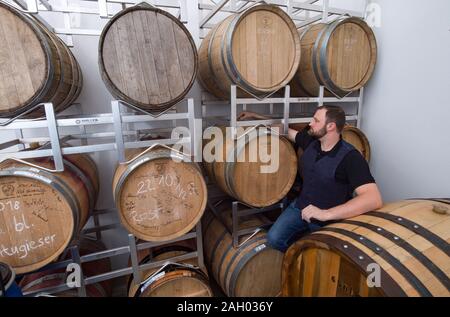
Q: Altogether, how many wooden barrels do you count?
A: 12